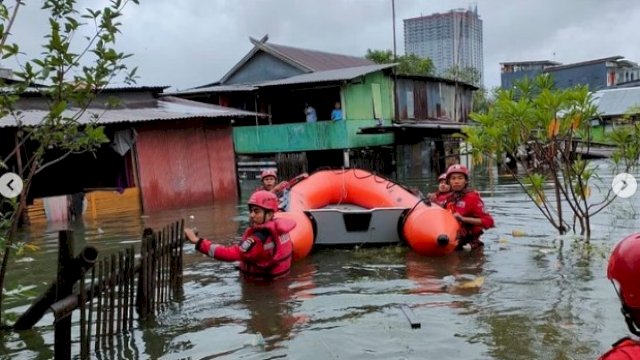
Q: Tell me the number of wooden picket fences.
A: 1